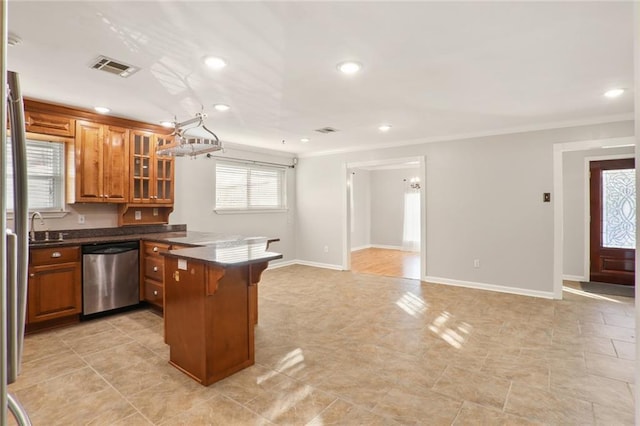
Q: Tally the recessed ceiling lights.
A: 8